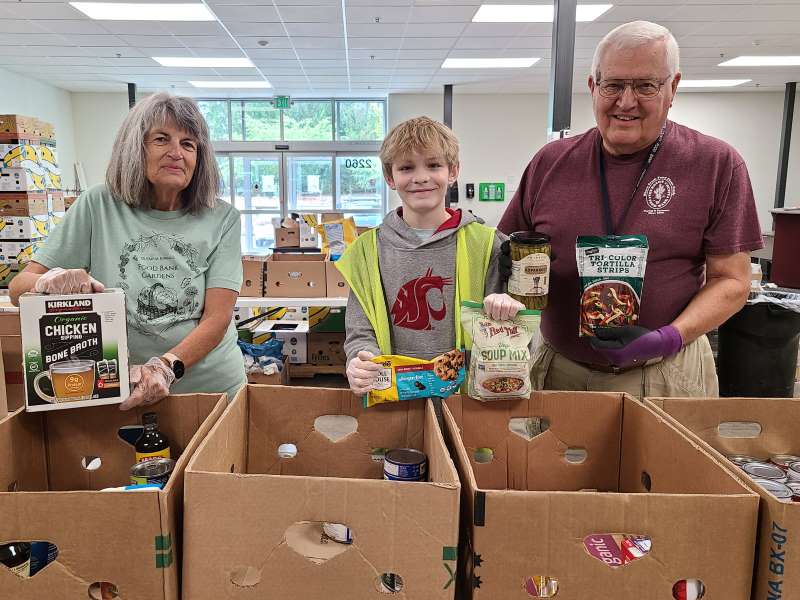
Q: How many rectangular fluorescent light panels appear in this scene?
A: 7